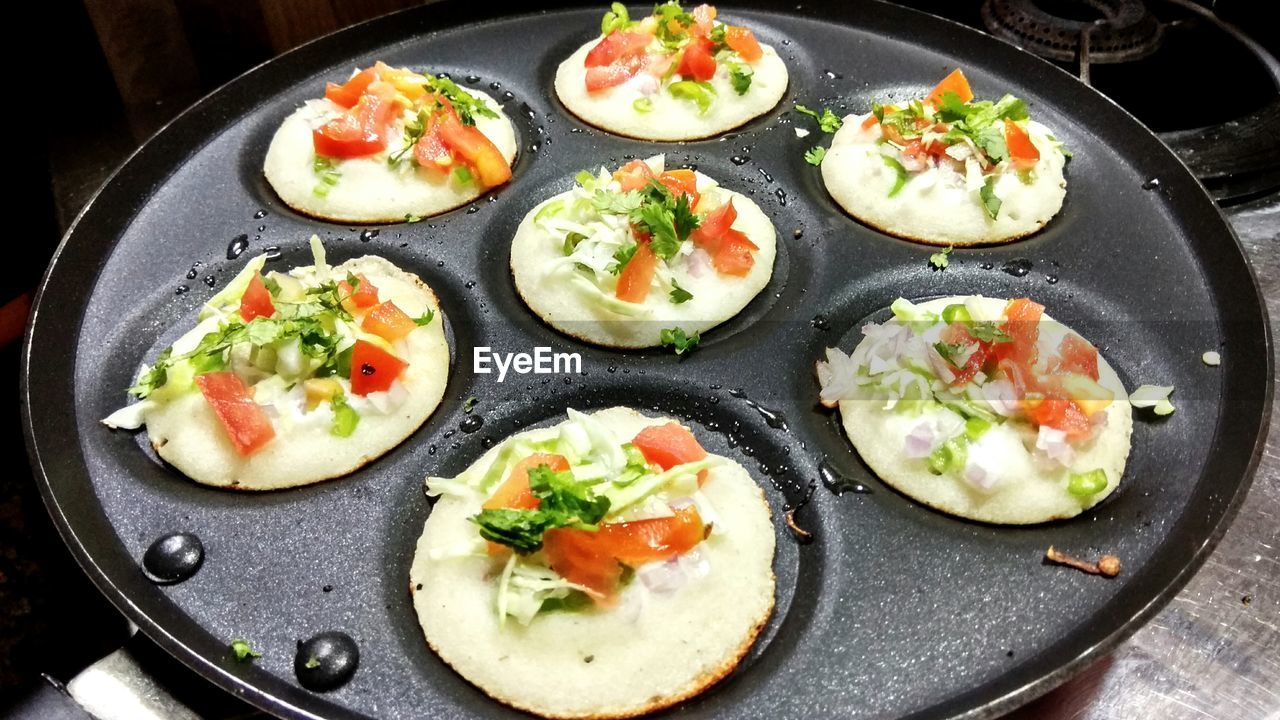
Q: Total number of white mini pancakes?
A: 7